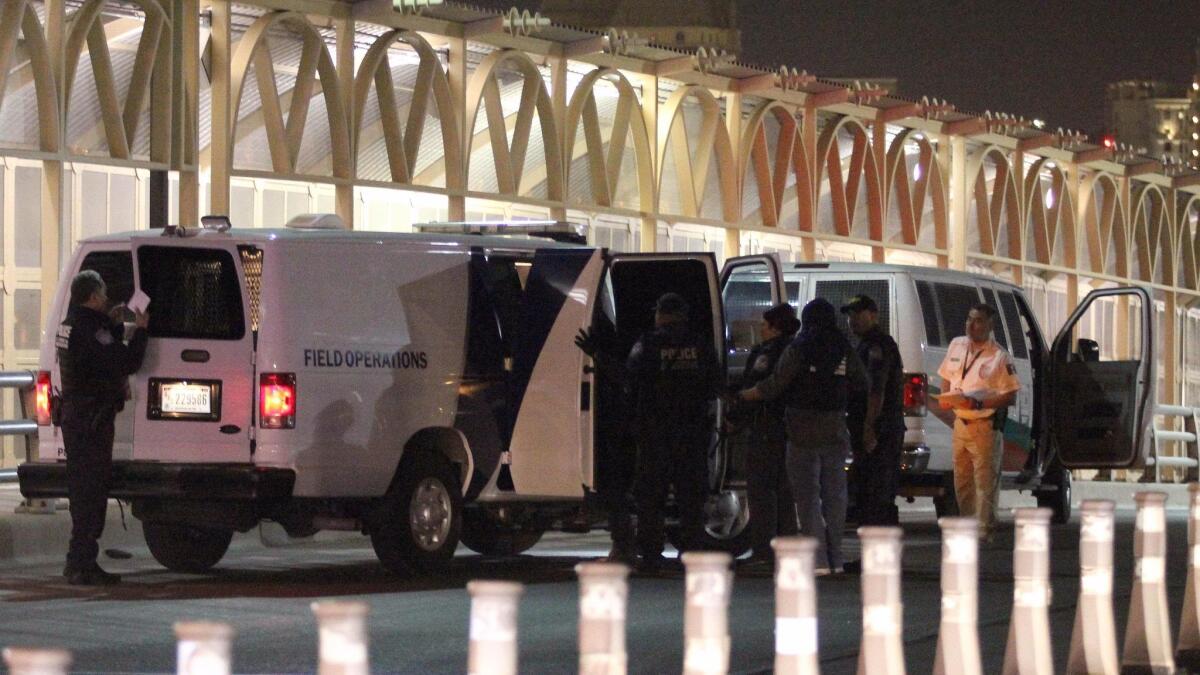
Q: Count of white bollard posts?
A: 13